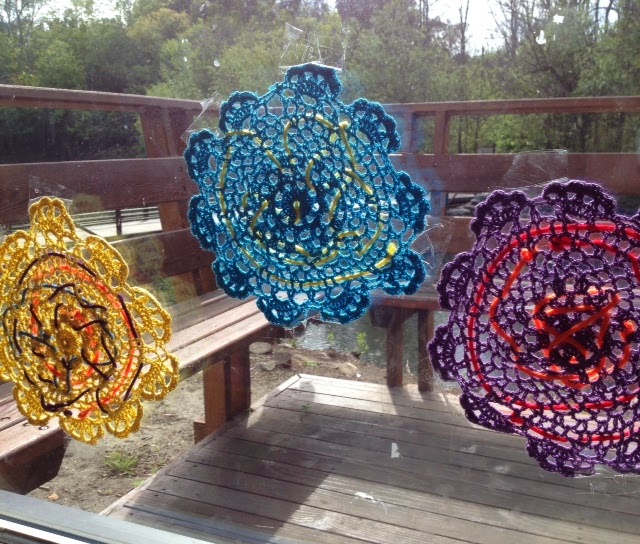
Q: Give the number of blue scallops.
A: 10